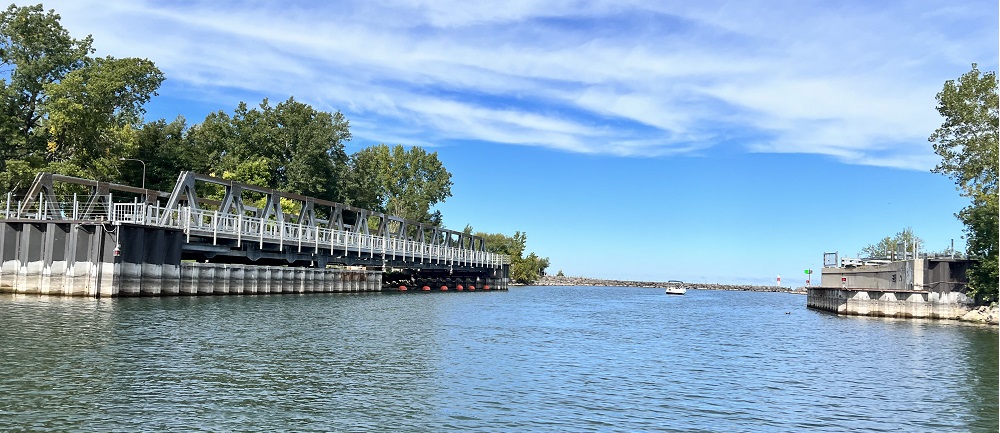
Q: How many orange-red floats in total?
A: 6